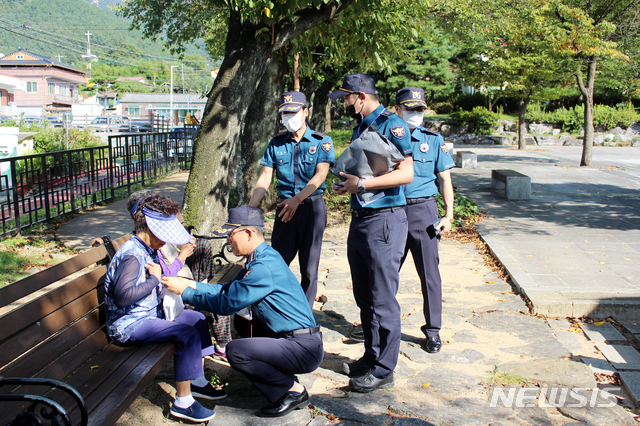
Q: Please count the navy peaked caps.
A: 4